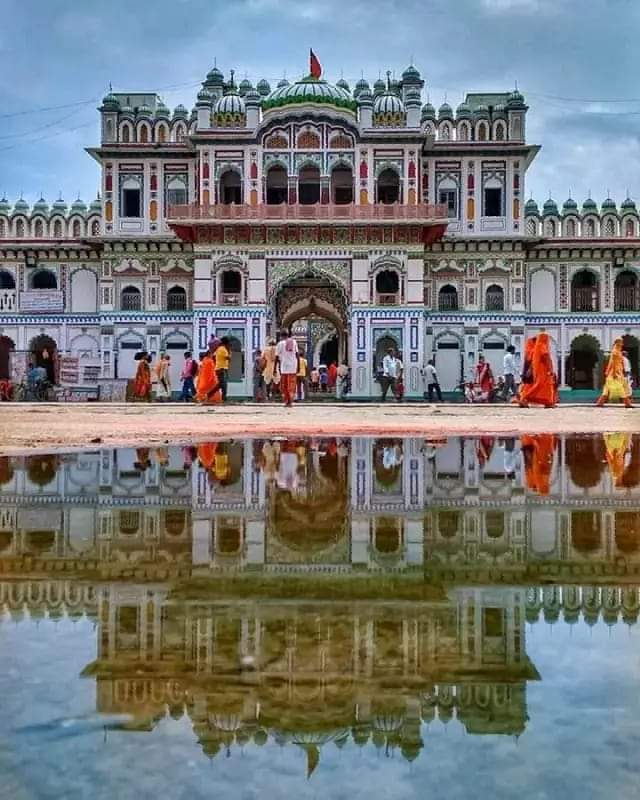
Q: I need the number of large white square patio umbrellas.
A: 0